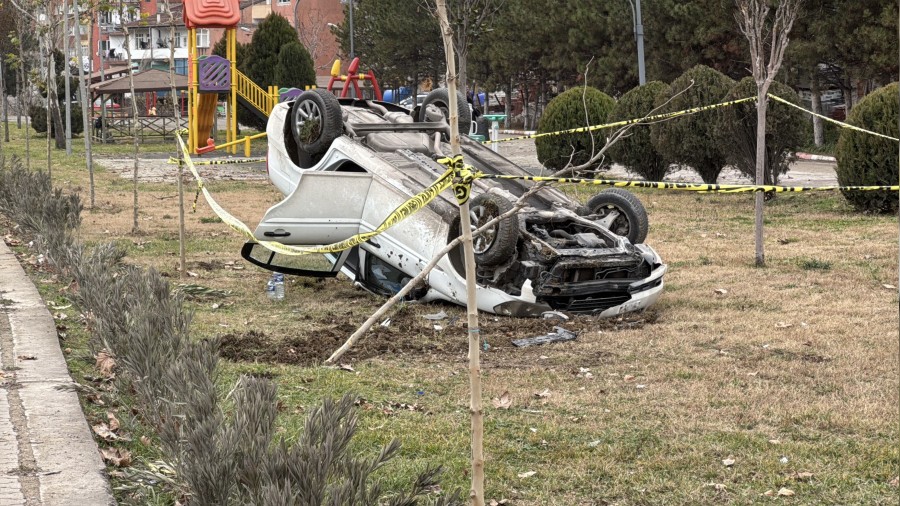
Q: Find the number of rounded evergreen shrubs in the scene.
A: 5